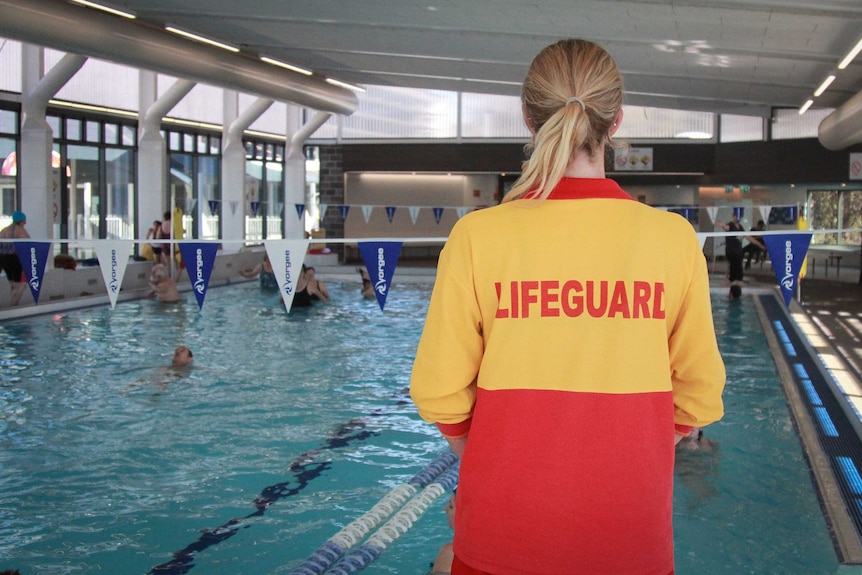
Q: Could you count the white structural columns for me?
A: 4